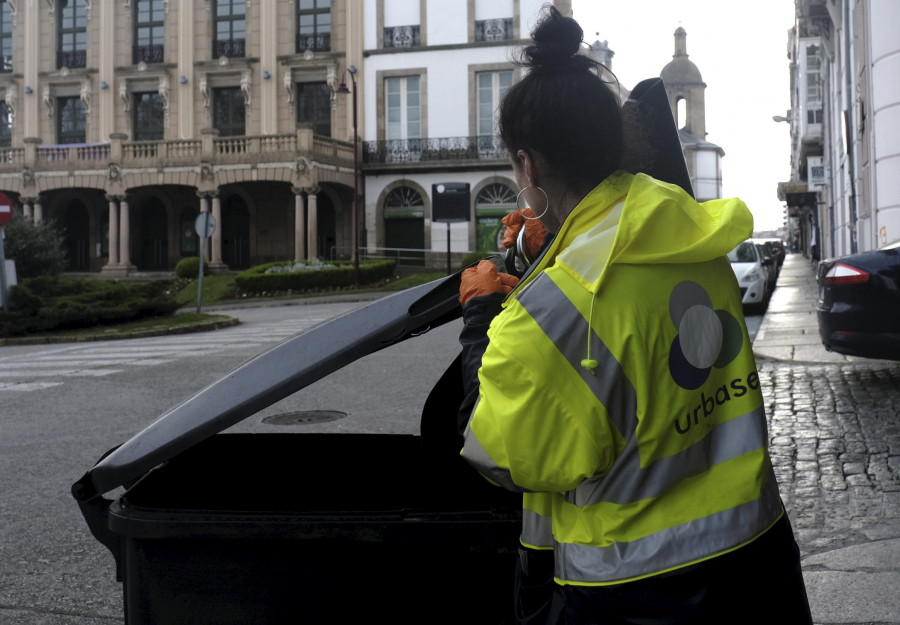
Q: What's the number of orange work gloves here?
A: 2